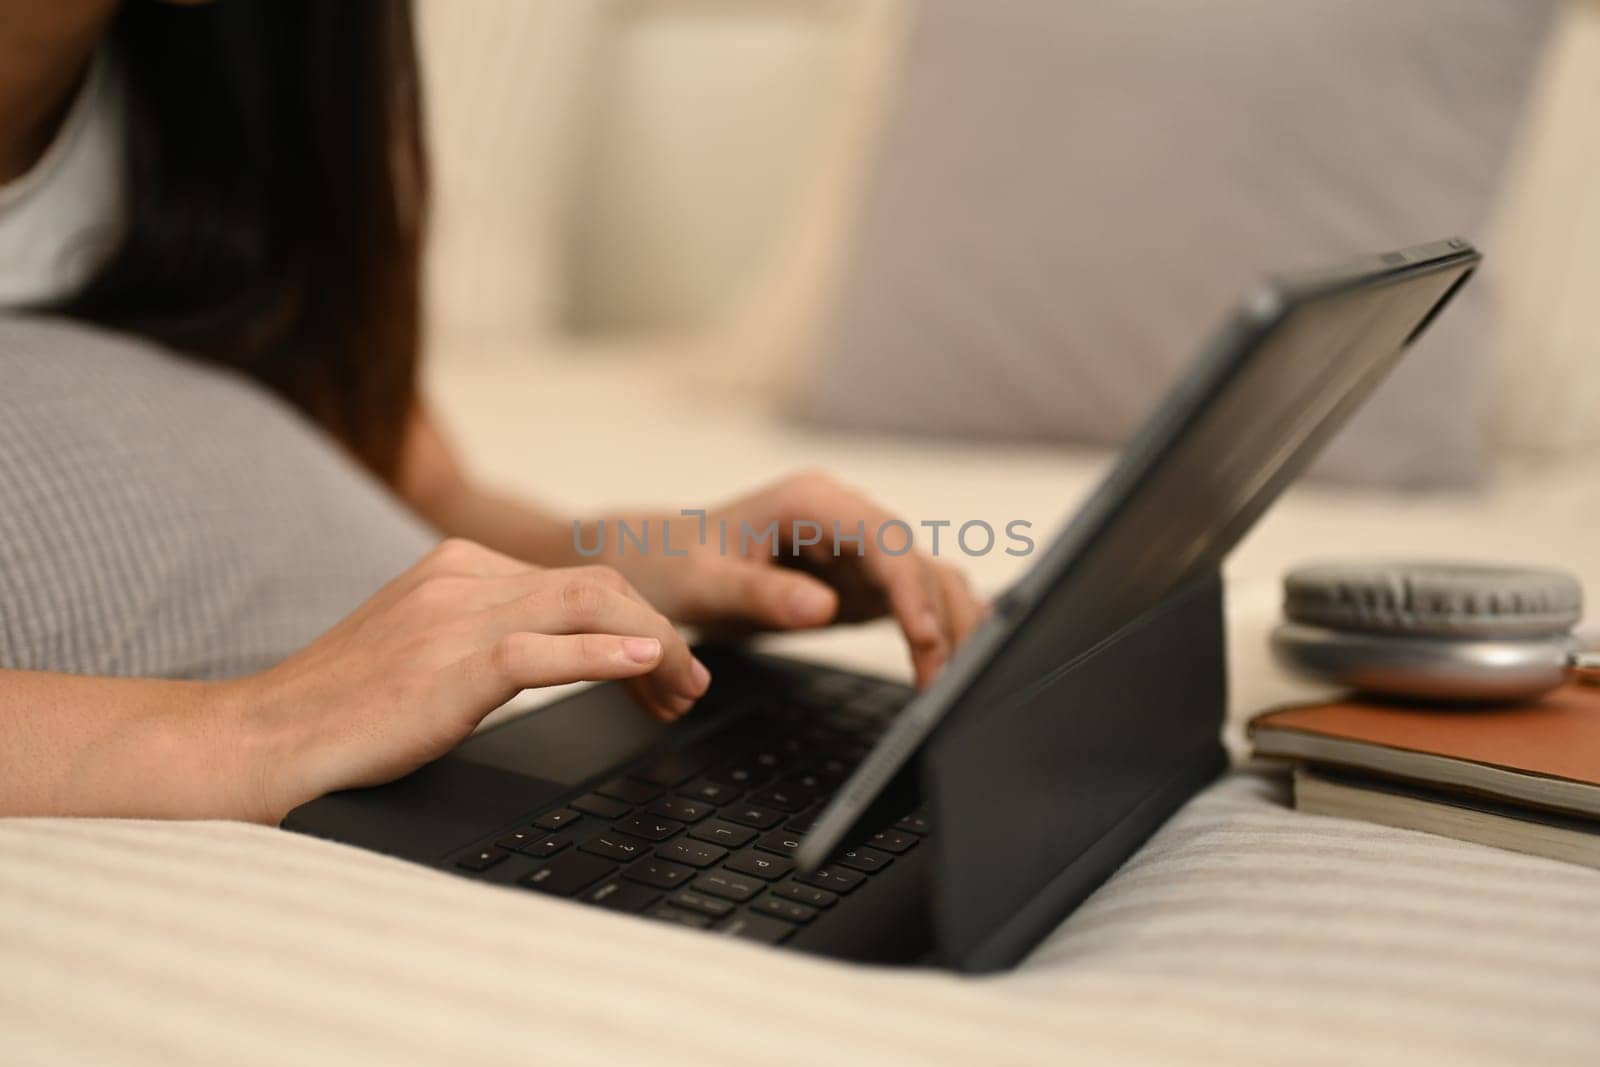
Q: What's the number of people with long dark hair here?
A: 1